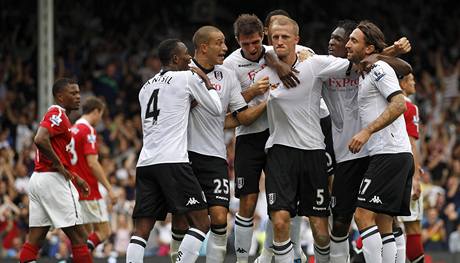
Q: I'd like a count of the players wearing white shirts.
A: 7